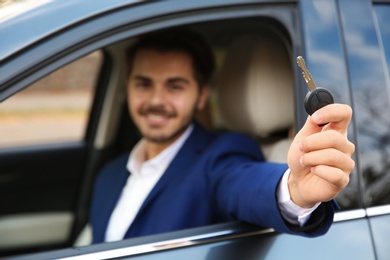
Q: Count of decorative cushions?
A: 0